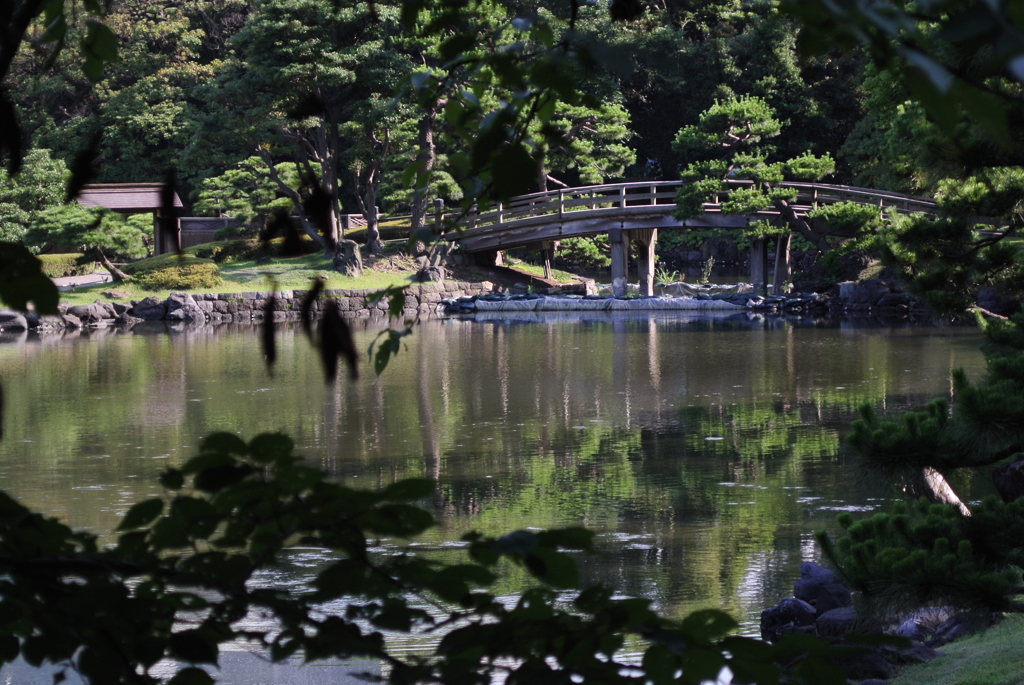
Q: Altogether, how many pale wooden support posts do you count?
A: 4